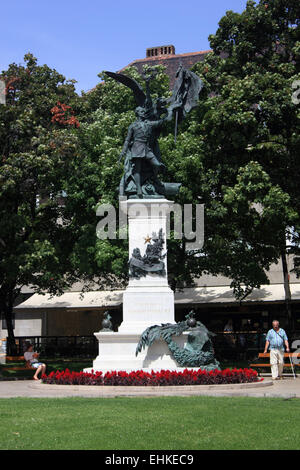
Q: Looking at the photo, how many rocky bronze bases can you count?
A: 1